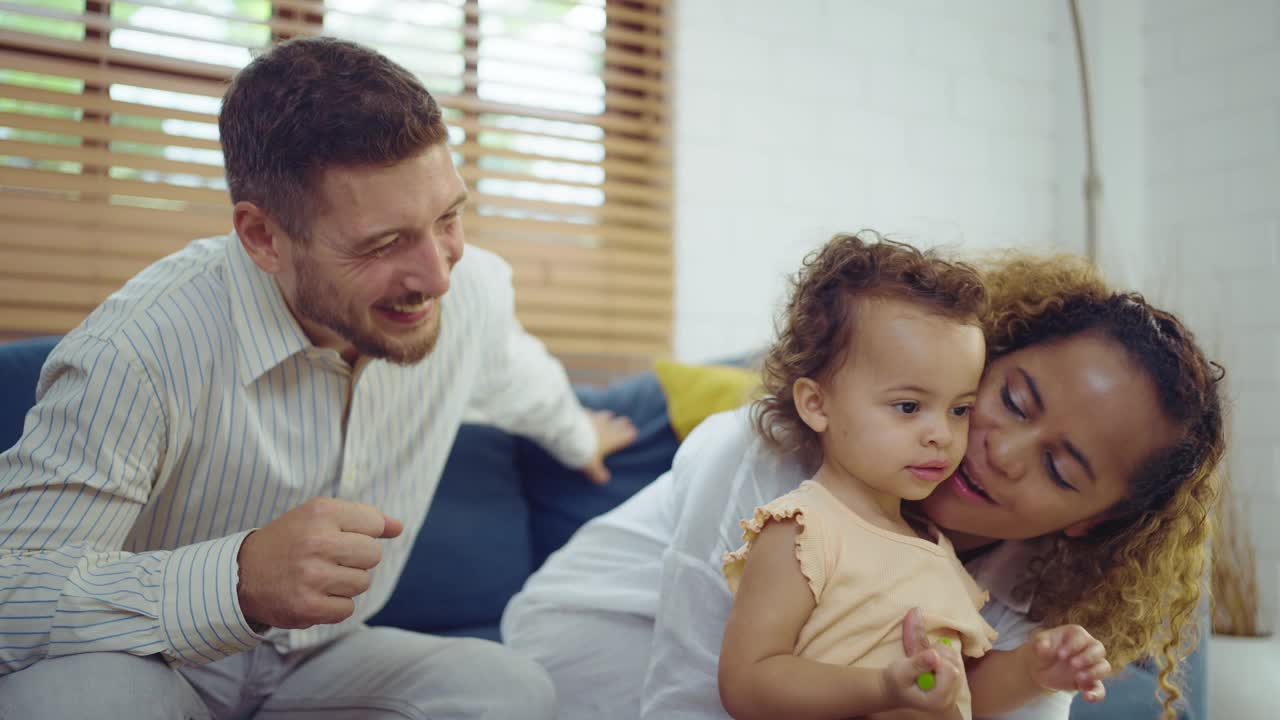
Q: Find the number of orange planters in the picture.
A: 0